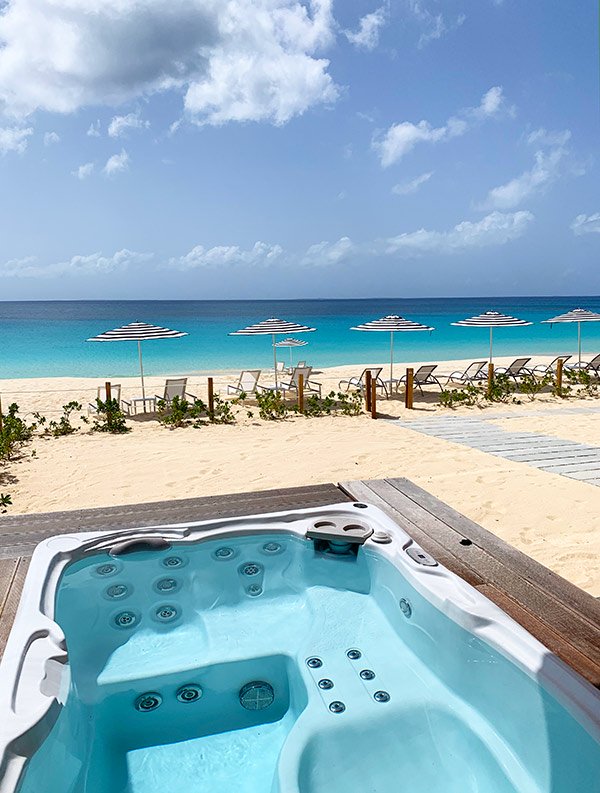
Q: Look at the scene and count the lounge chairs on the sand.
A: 12